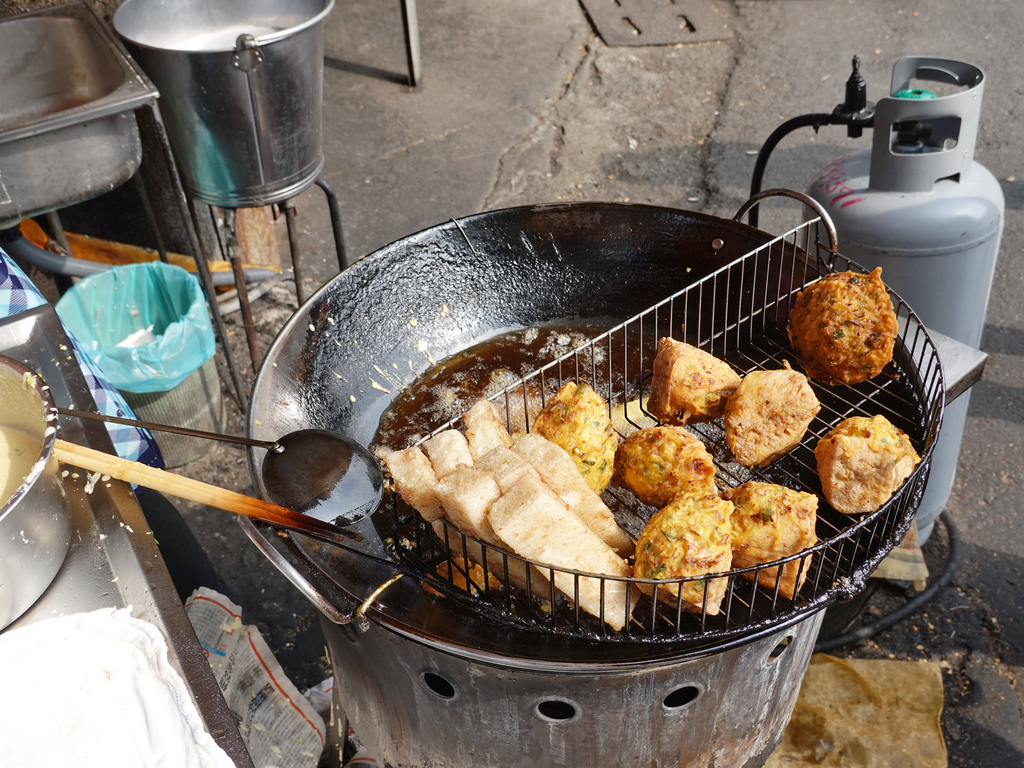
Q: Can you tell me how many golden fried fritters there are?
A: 8